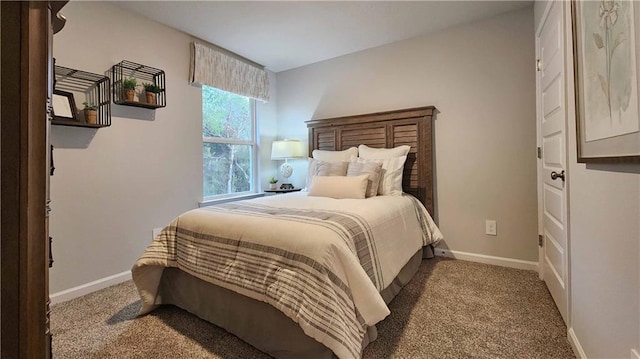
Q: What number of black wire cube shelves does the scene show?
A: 2